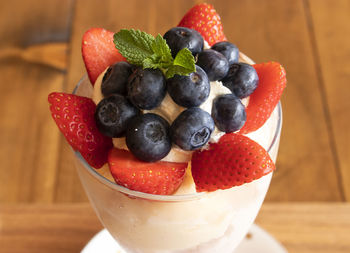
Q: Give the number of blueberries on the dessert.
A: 11